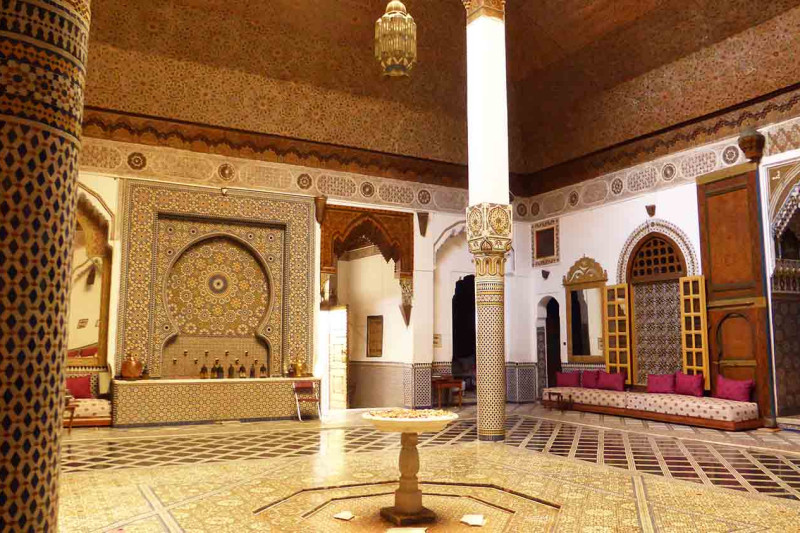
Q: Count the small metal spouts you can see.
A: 9